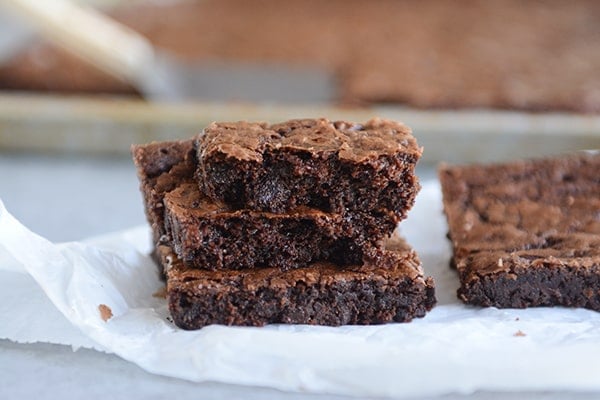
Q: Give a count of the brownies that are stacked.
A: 3